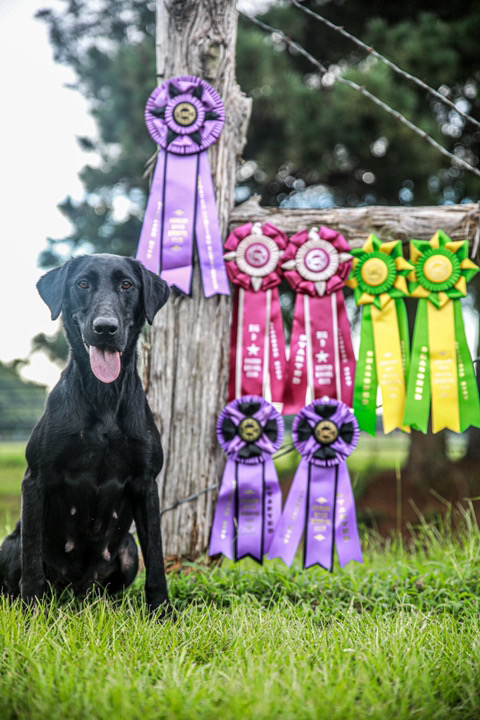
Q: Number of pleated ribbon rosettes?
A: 7